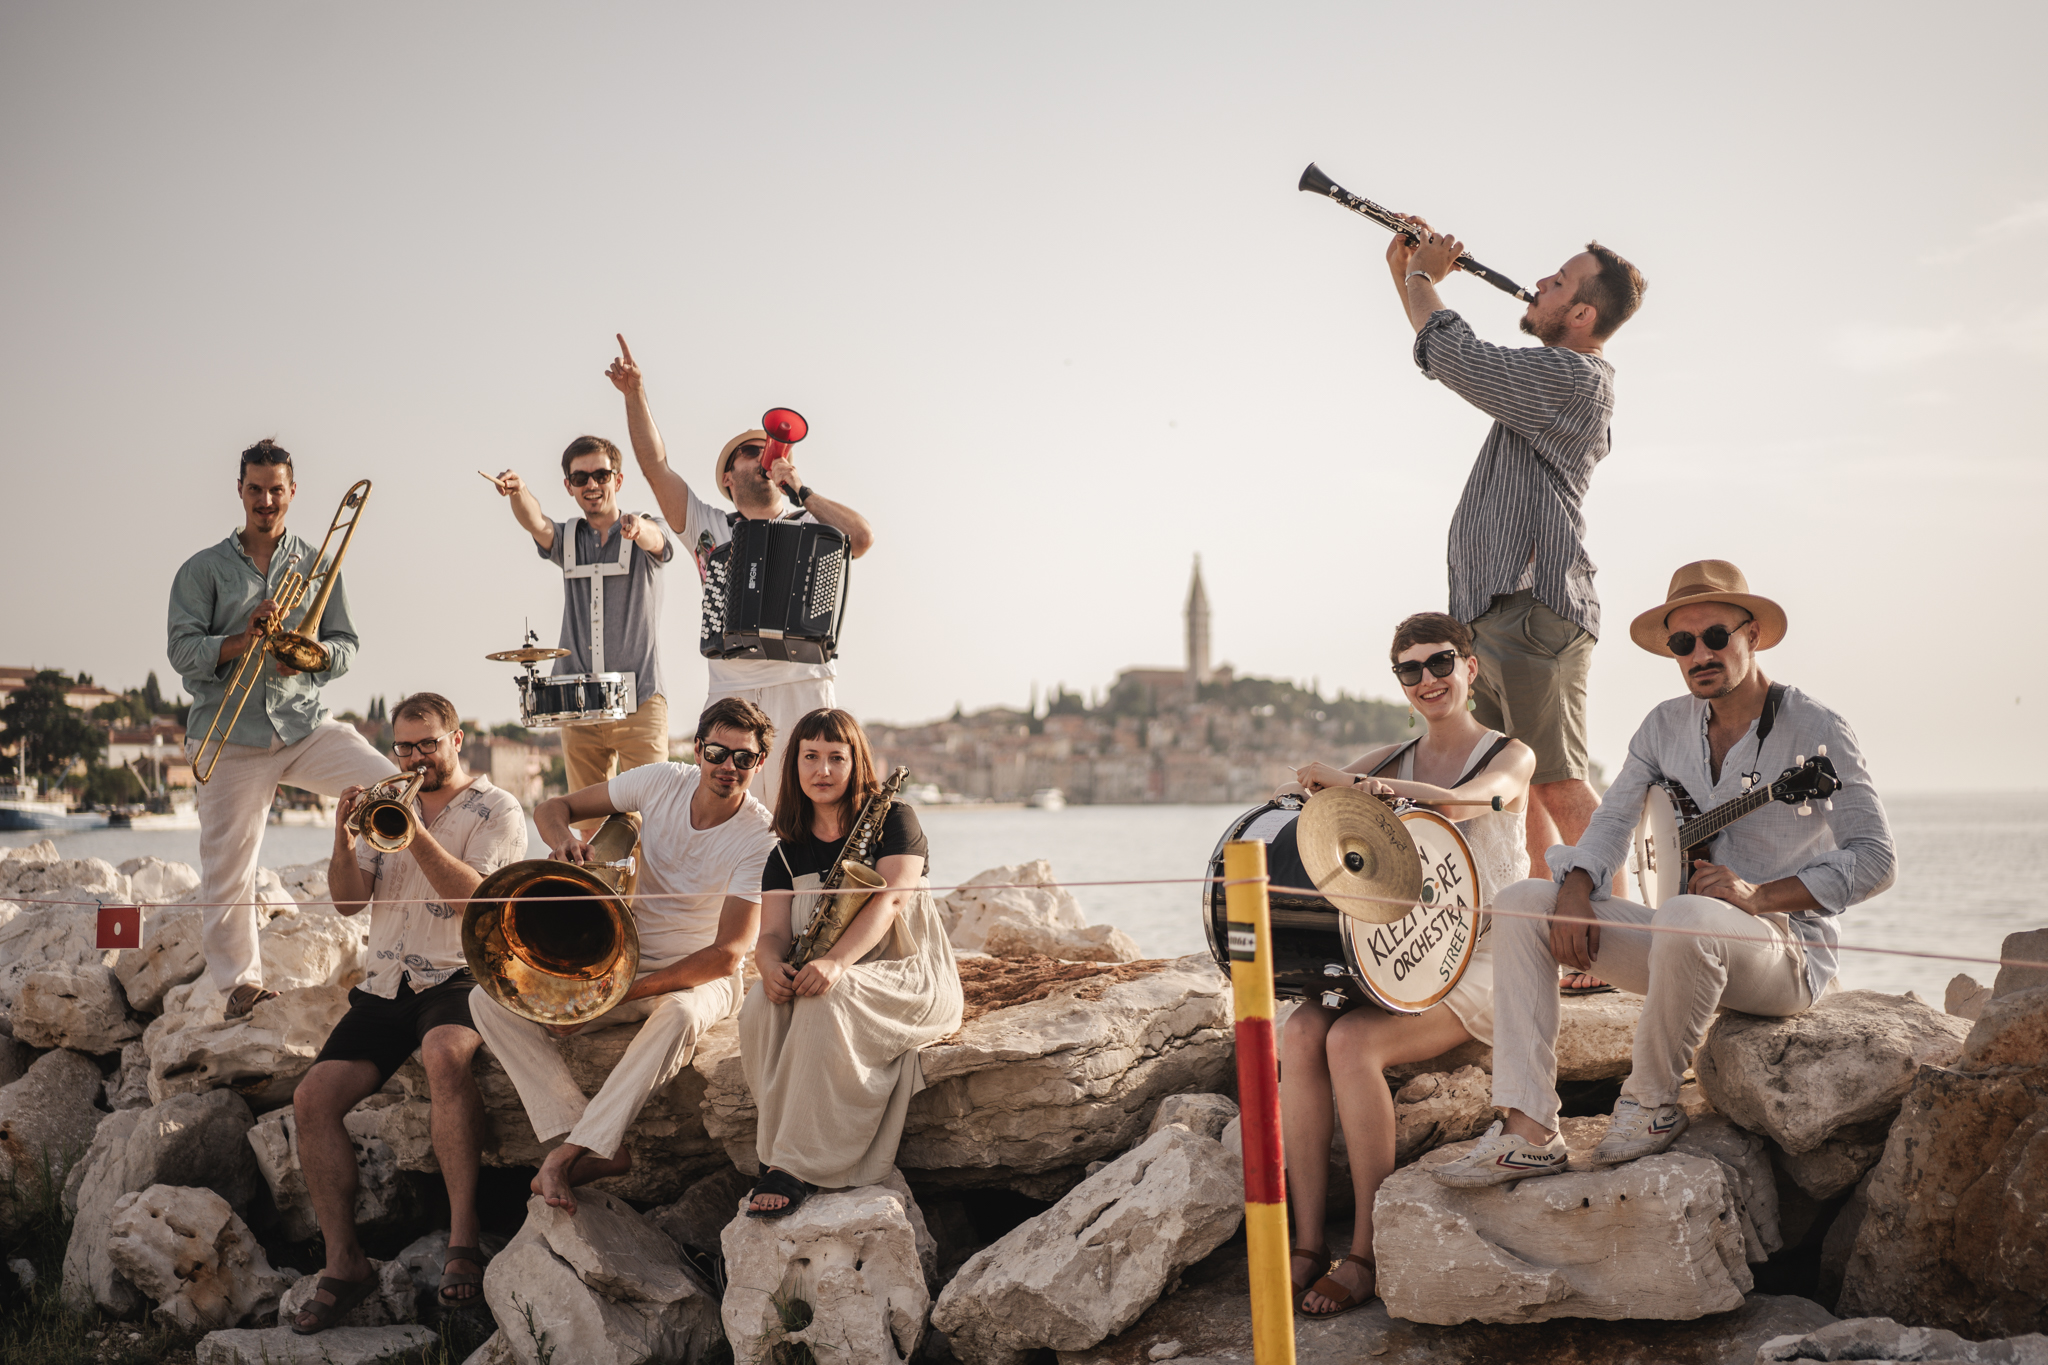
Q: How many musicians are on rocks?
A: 9